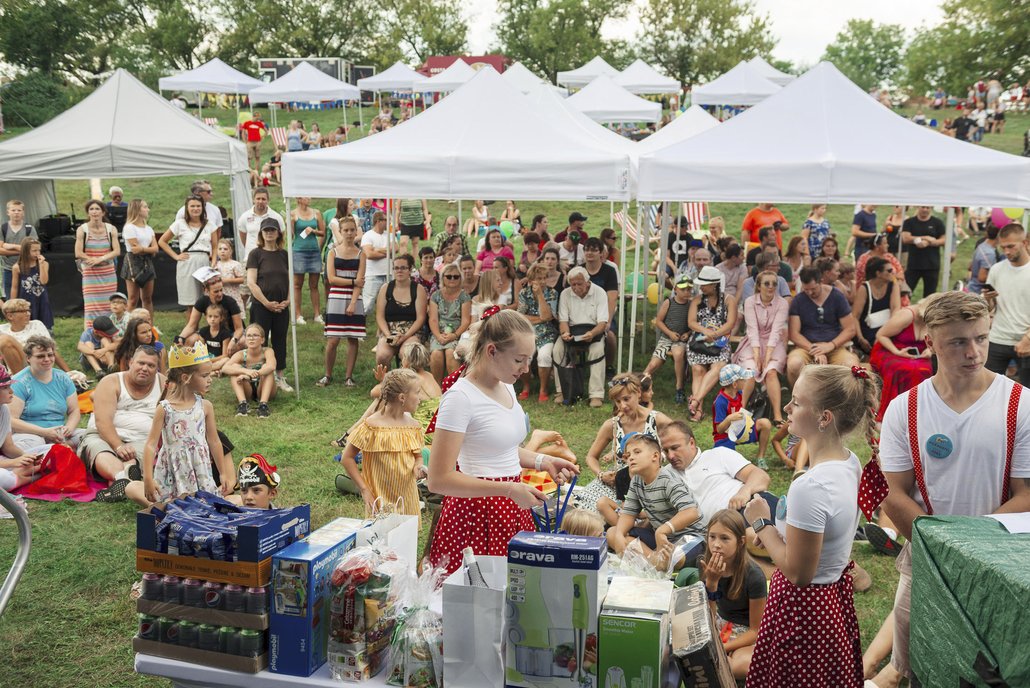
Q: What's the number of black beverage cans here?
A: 12